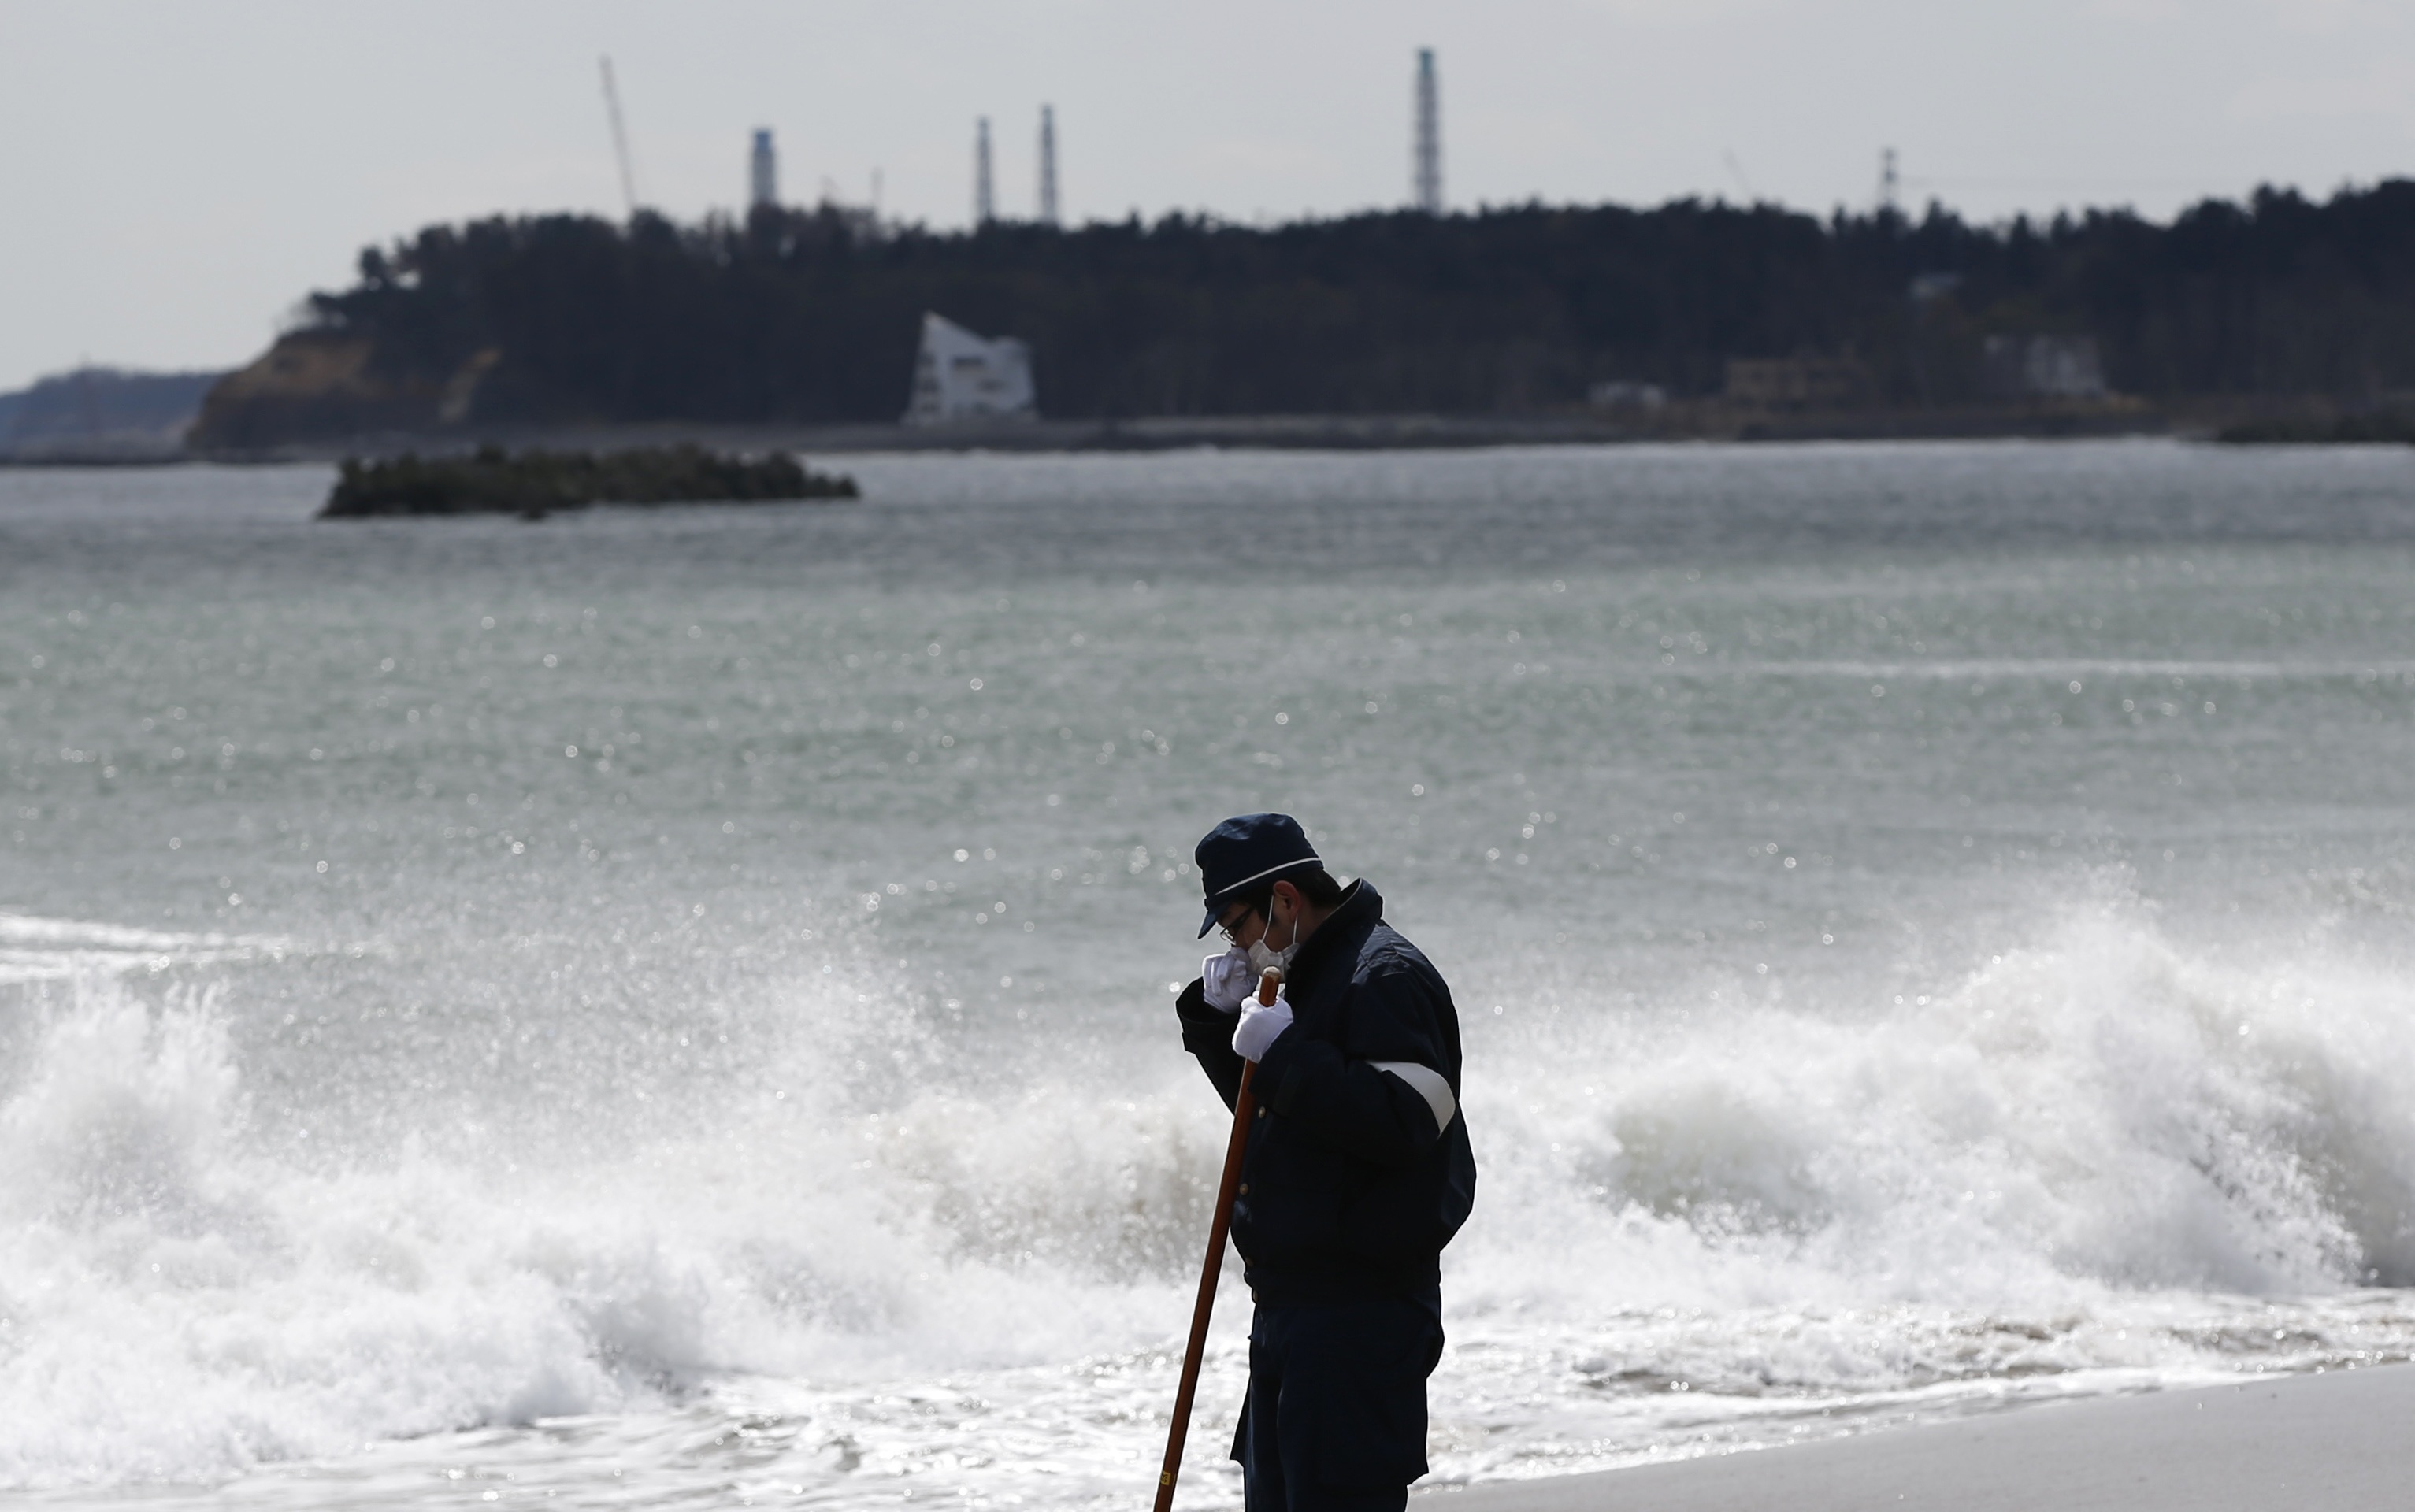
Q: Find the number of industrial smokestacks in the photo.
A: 4